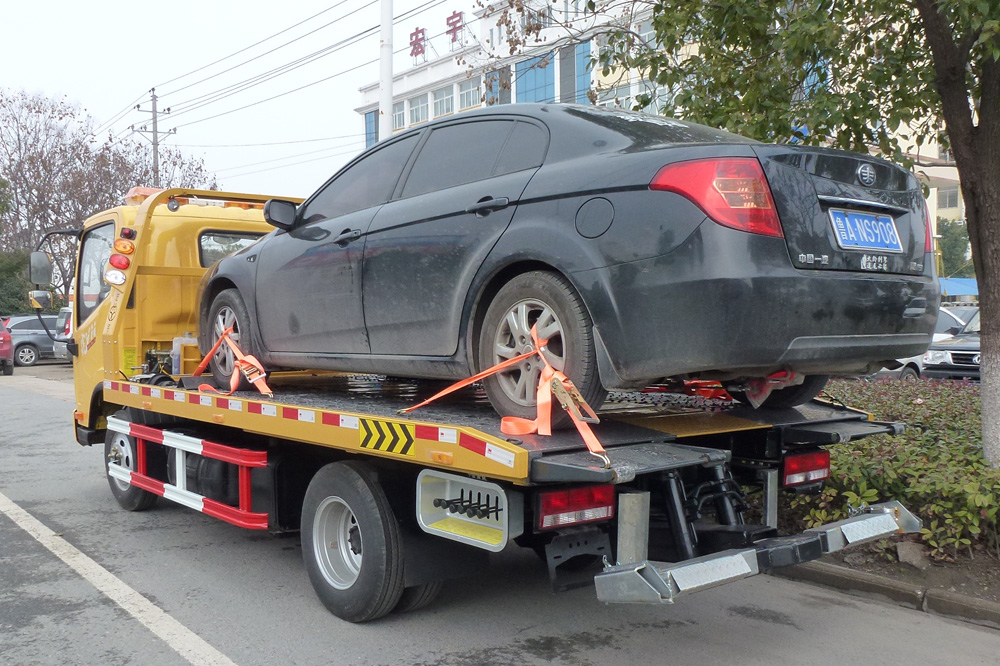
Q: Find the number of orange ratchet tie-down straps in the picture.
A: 2